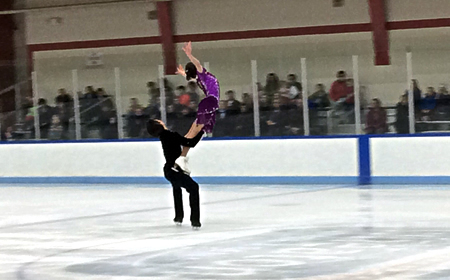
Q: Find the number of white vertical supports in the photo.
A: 9